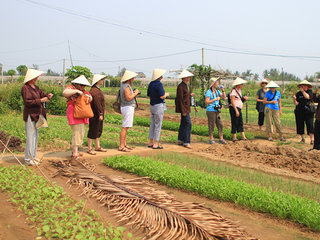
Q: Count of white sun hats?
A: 11